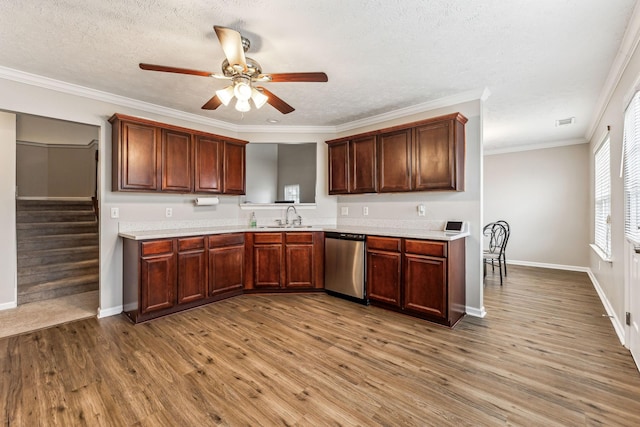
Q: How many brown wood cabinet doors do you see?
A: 15